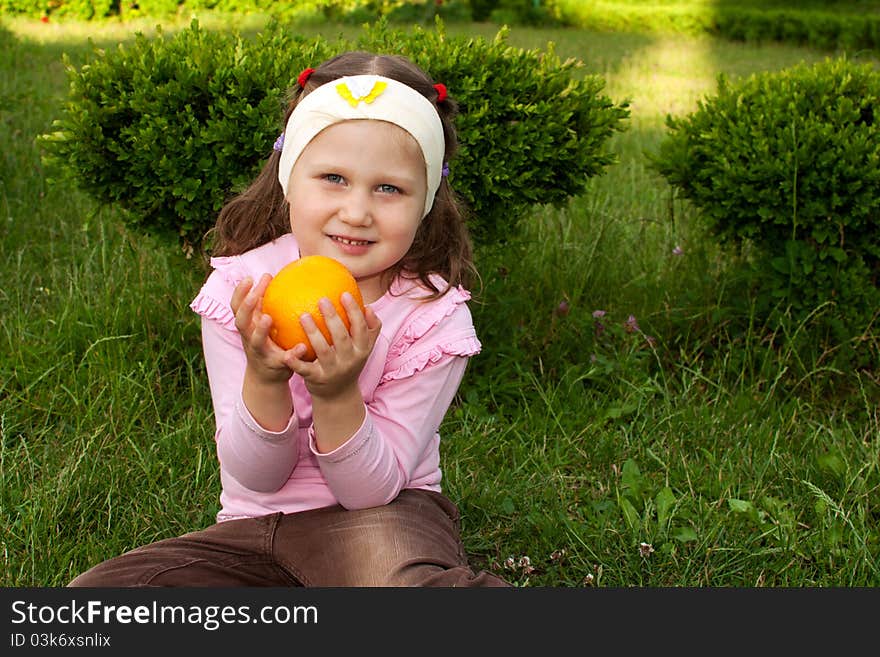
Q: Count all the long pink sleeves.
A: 2